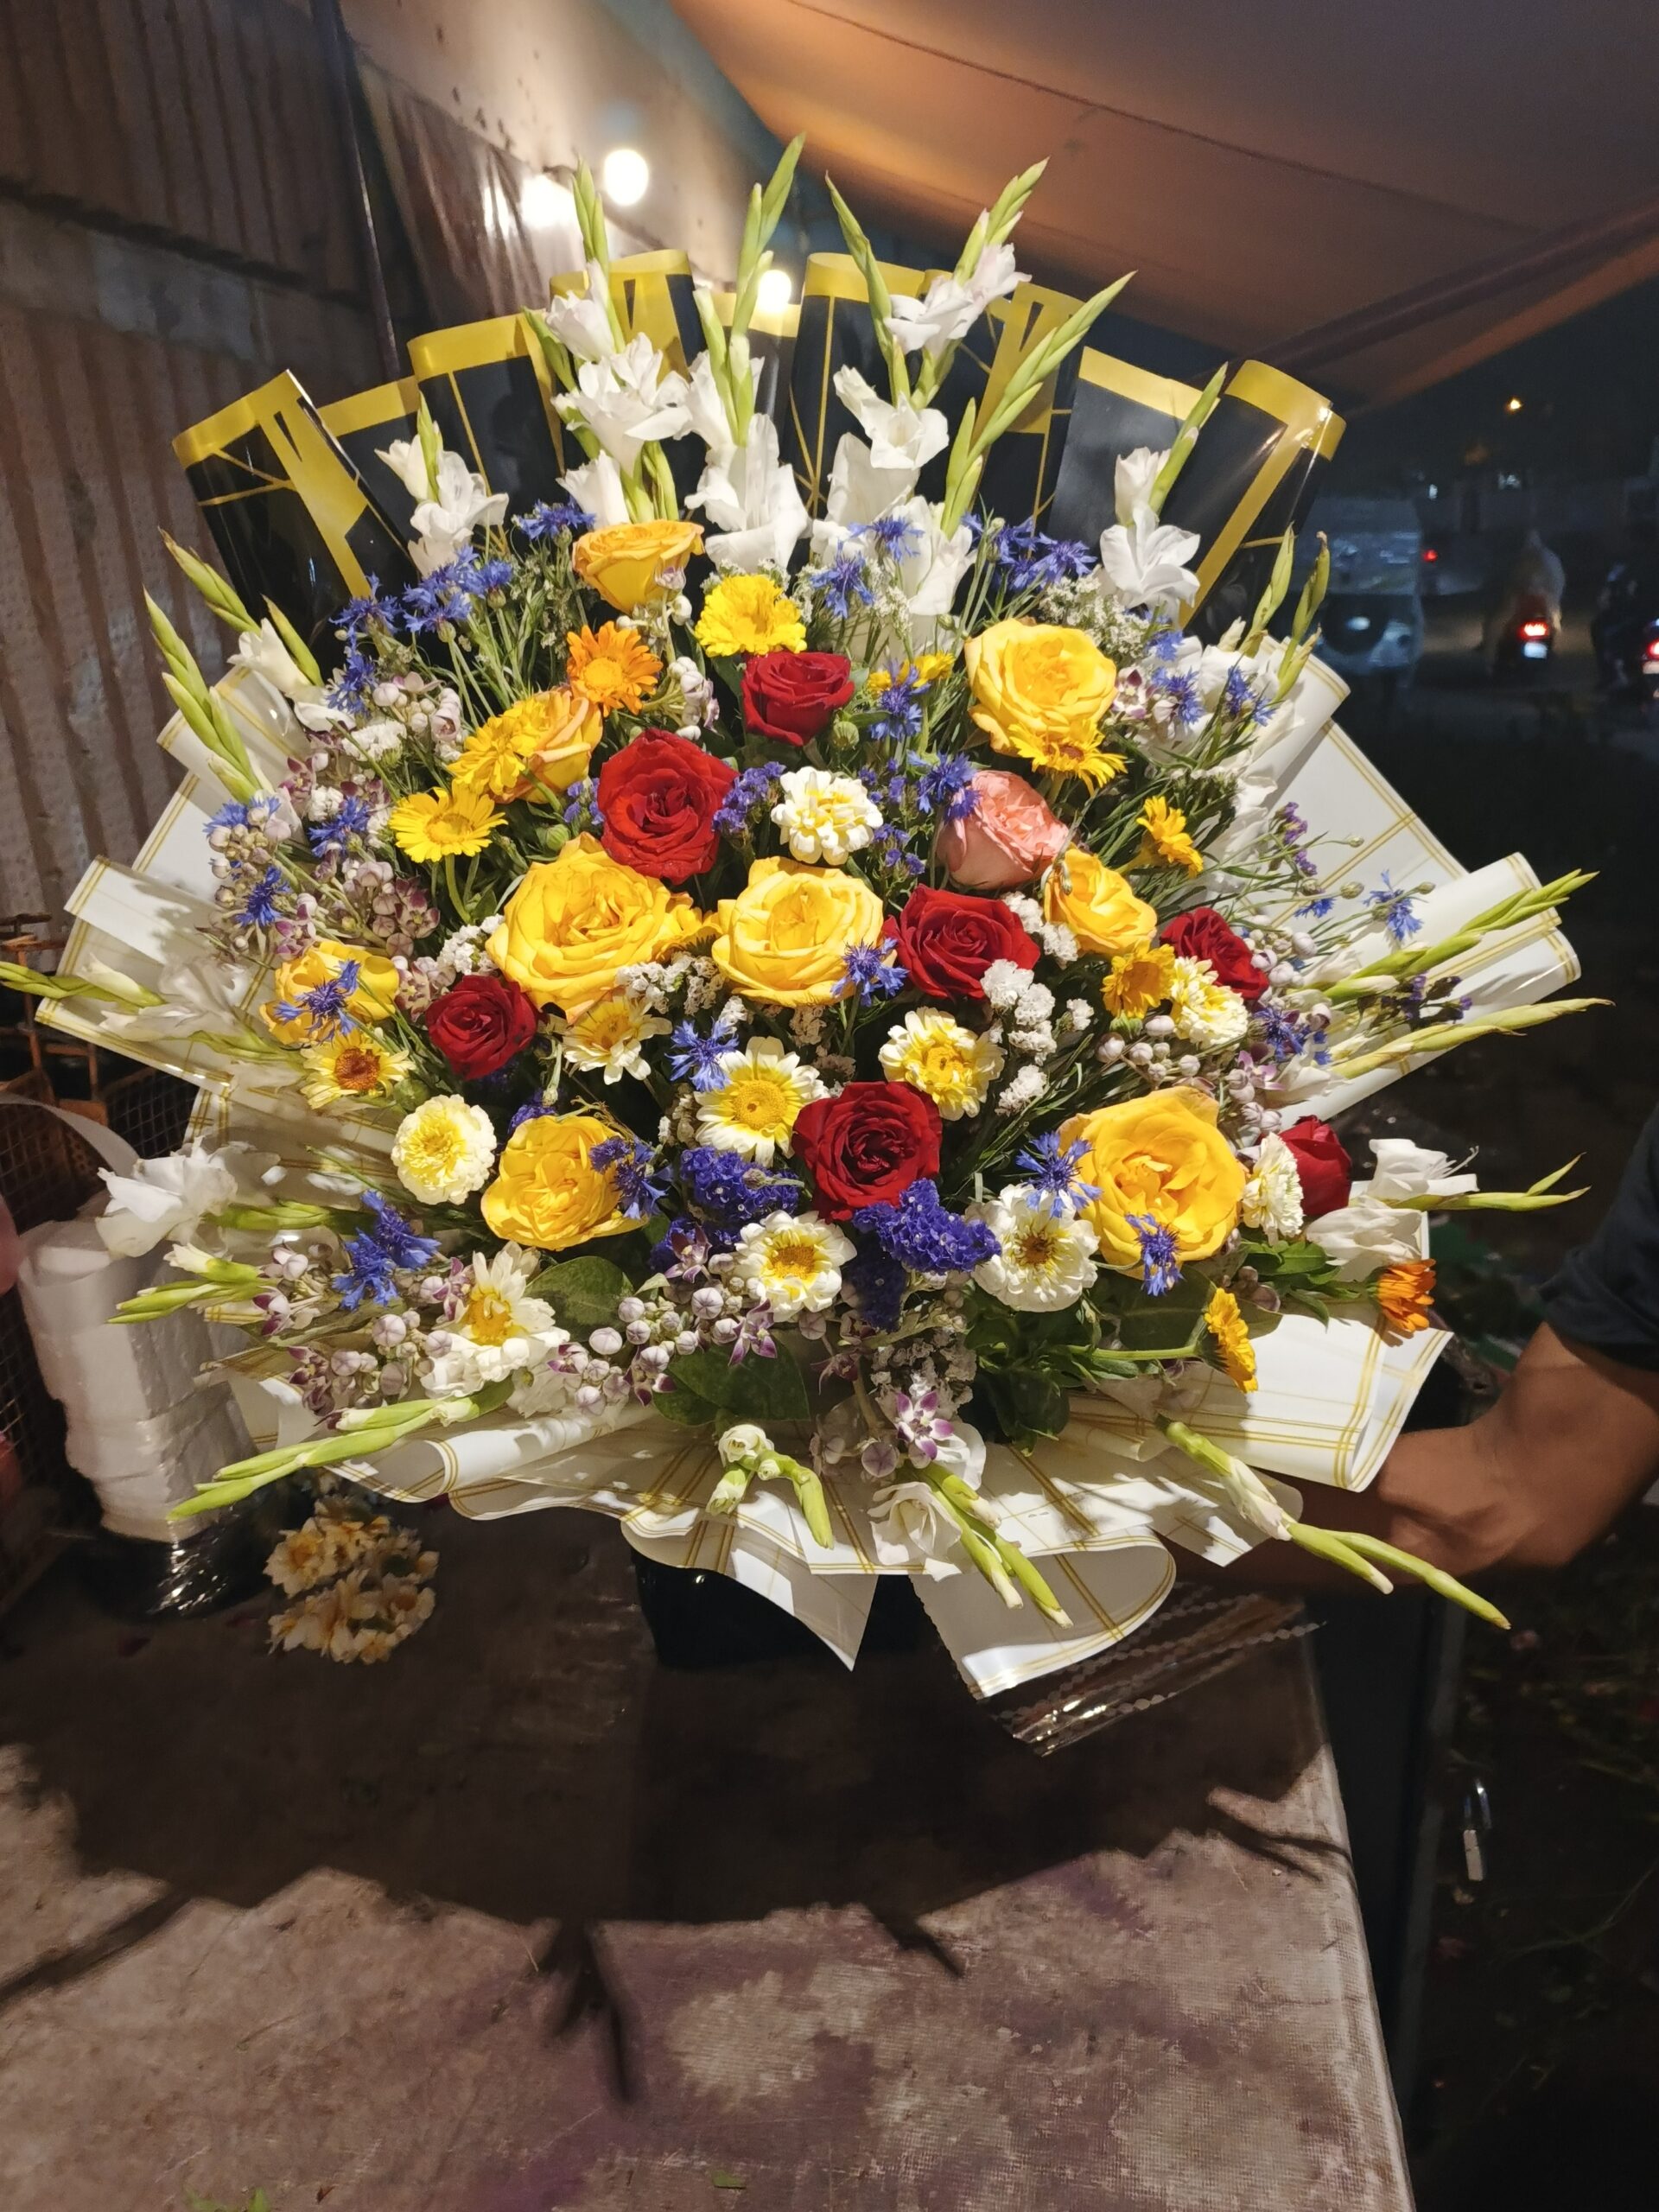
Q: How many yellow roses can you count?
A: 9